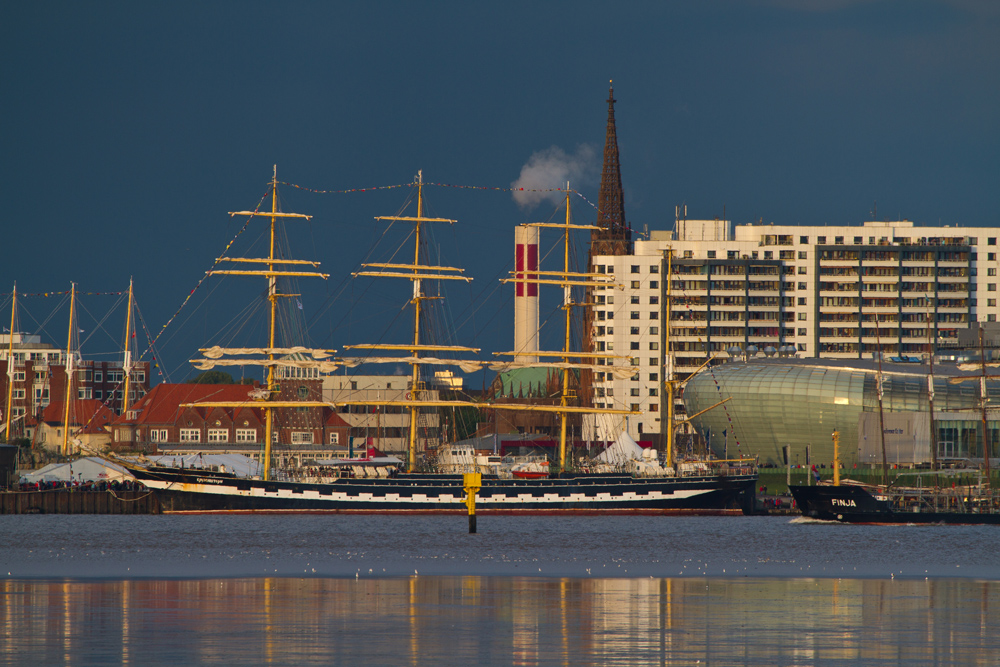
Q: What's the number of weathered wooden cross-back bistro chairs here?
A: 0